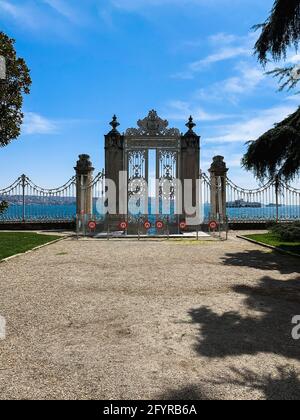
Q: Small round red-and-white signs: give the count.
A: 6